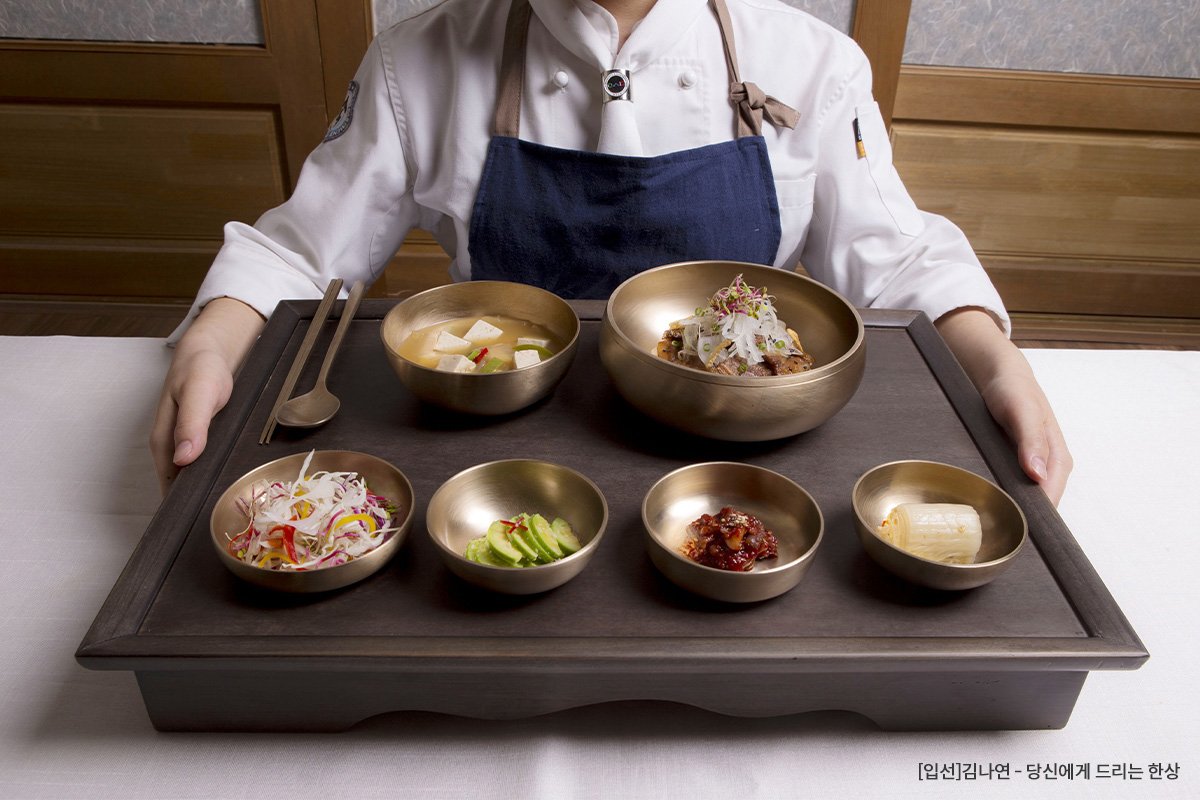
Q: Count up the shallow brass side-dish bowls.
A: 4